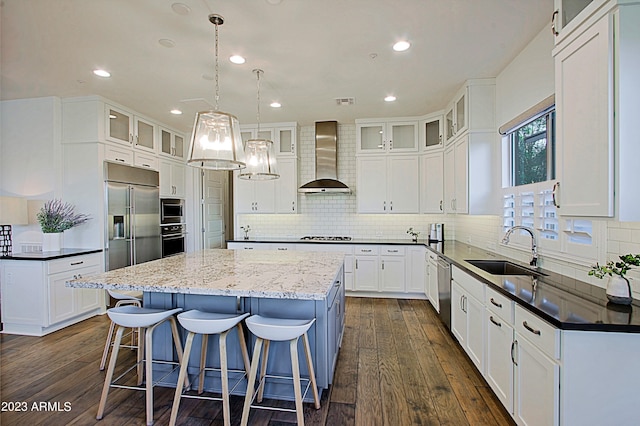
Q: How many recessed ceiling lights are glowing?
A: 6